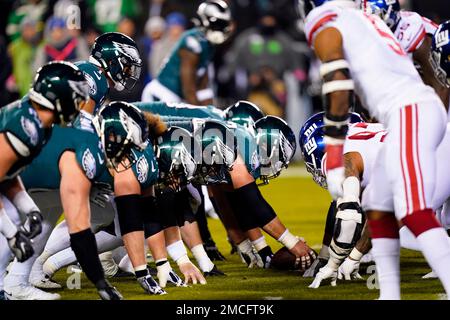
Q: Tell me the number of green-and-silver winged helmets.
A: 8